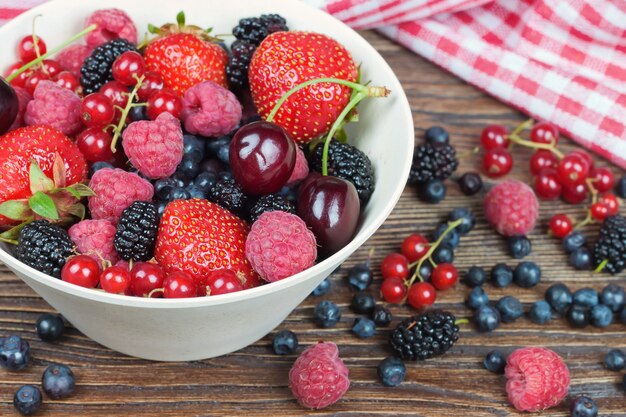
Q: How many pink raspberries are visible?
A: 13